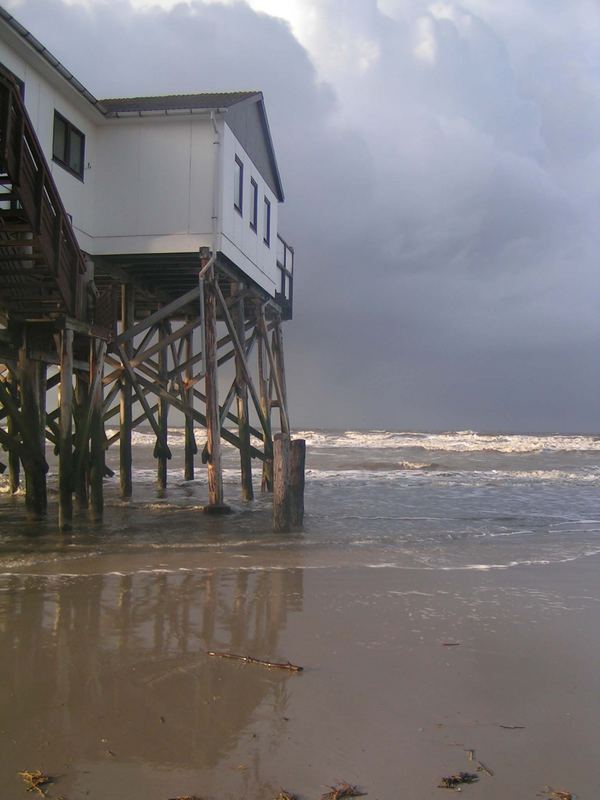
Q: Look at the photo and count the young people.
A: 0